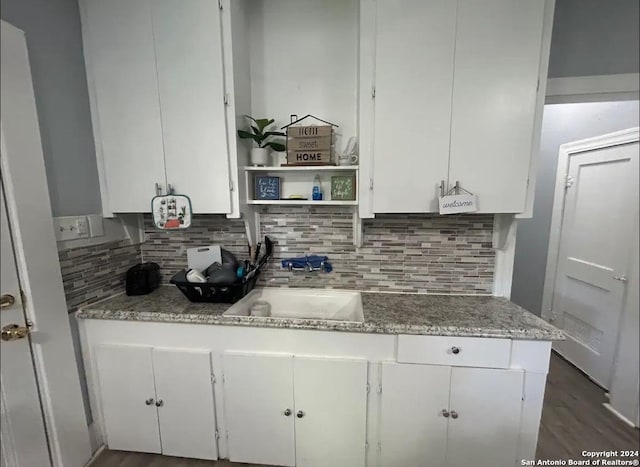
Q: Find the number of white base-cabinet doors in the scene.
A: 6